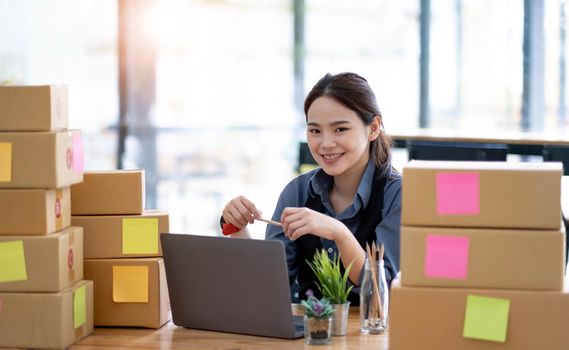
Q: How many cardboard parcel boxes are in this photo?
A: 11